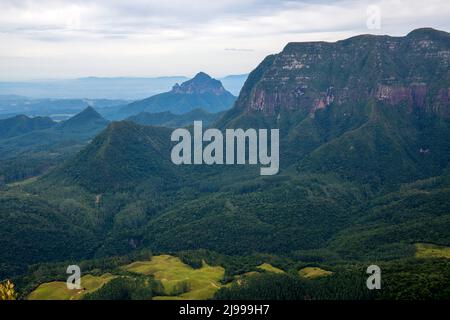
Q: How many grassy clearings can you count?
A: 5